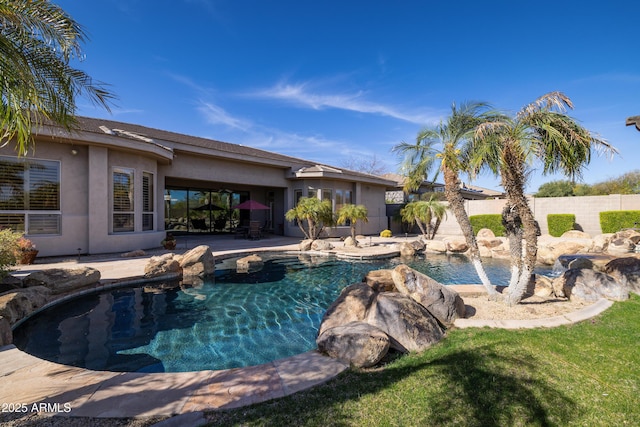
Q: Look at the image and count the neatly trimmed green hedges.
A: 3